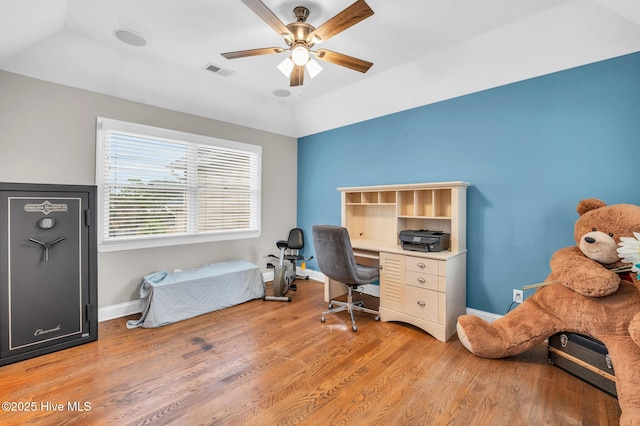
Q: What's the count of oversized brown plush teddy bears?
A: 1